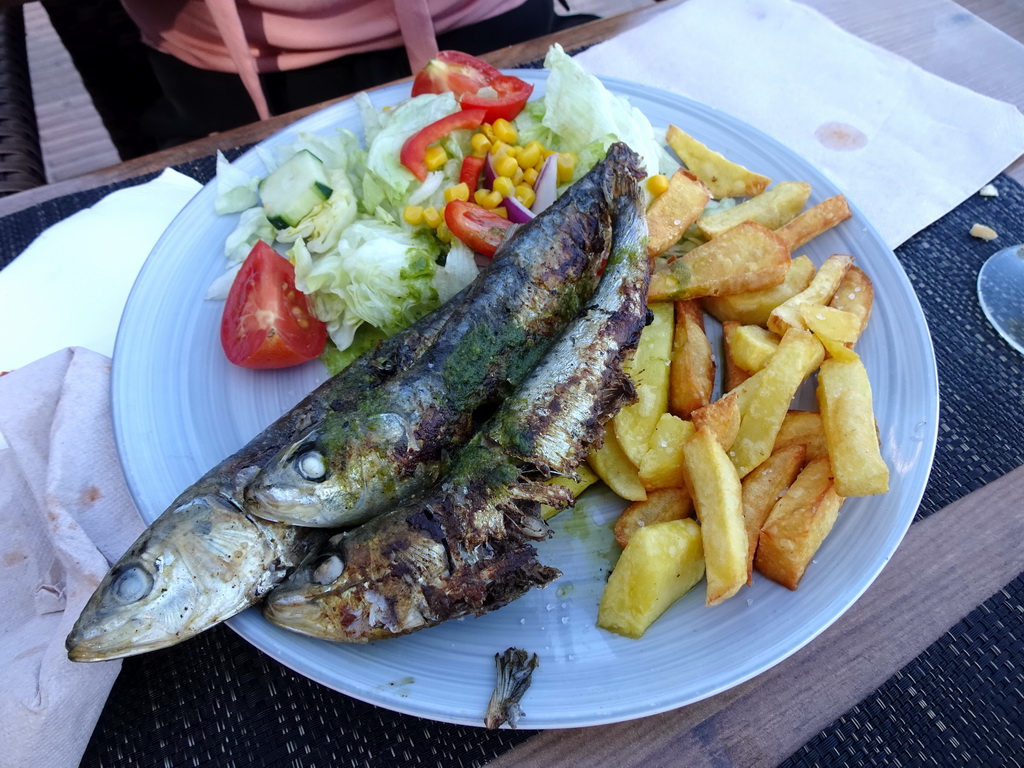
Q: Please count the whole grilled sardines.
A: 3